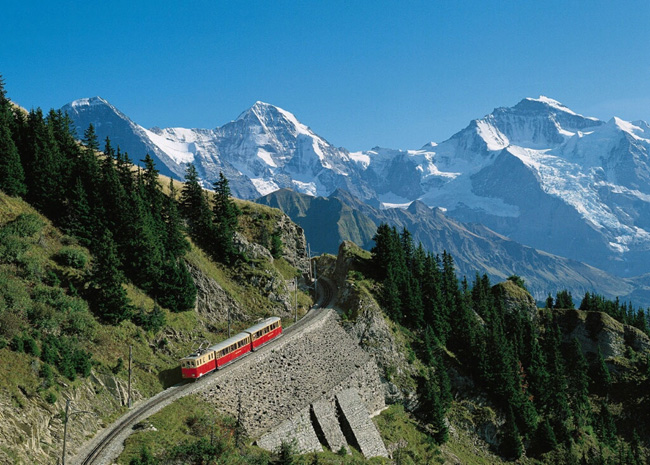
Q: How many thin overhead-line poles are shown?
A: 6